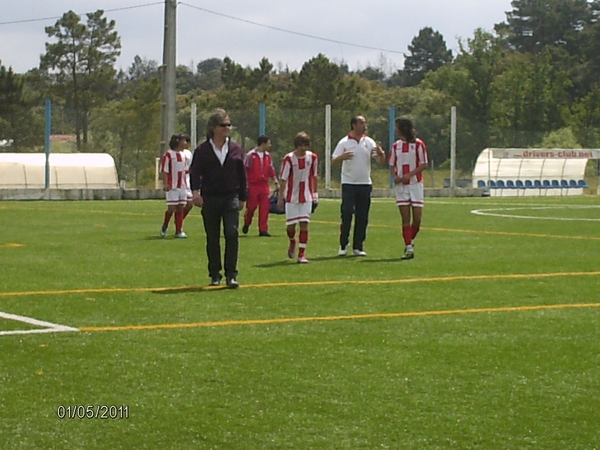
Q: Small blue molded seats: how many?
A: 12